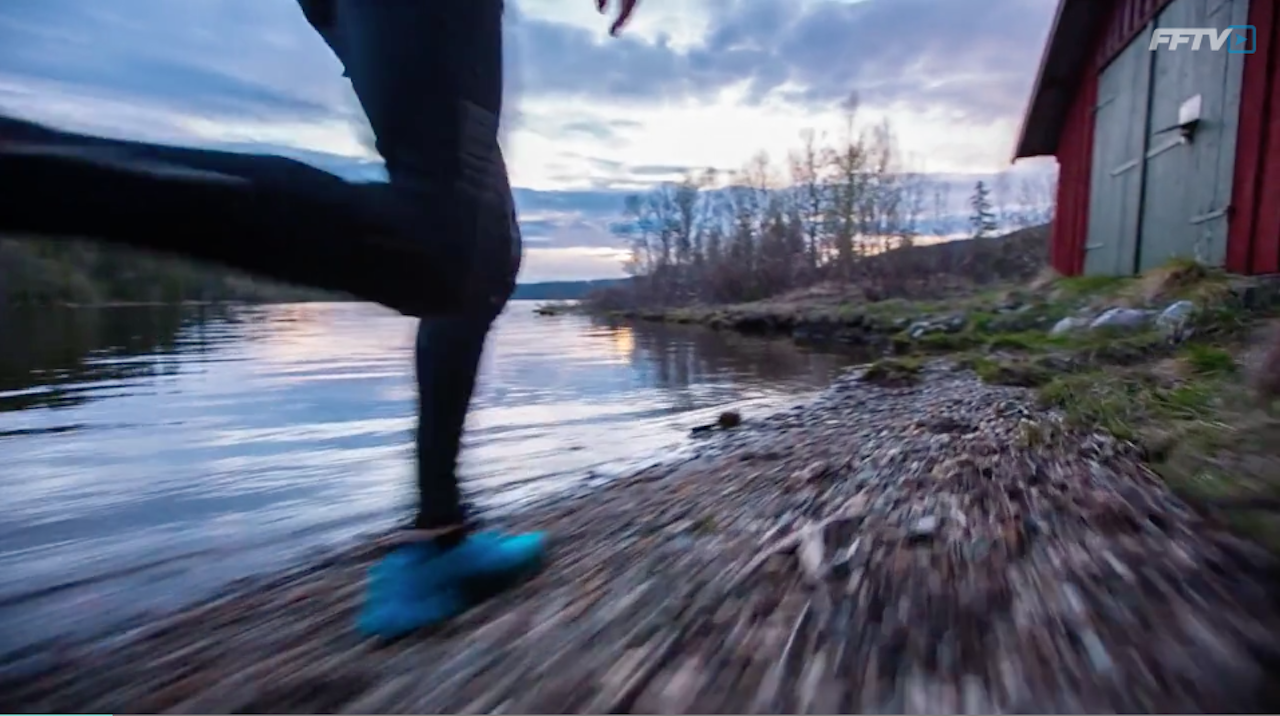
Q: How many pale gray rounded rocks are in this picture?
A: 3